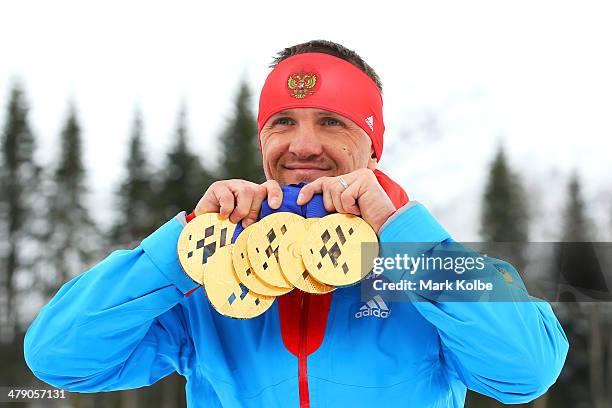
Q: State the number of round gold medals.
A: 6